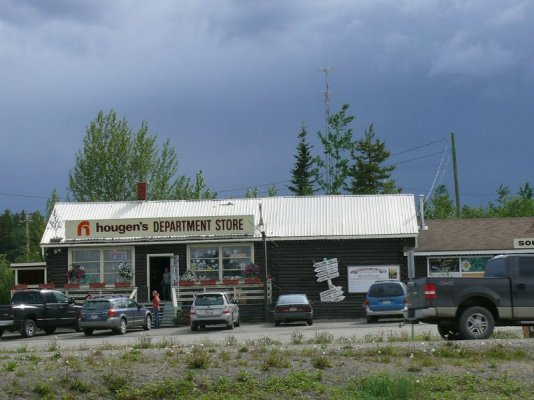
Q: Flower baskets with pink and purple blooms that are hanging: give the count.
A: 2